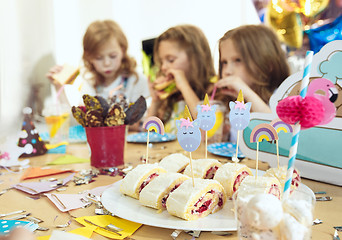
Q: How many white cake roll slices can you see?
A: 8